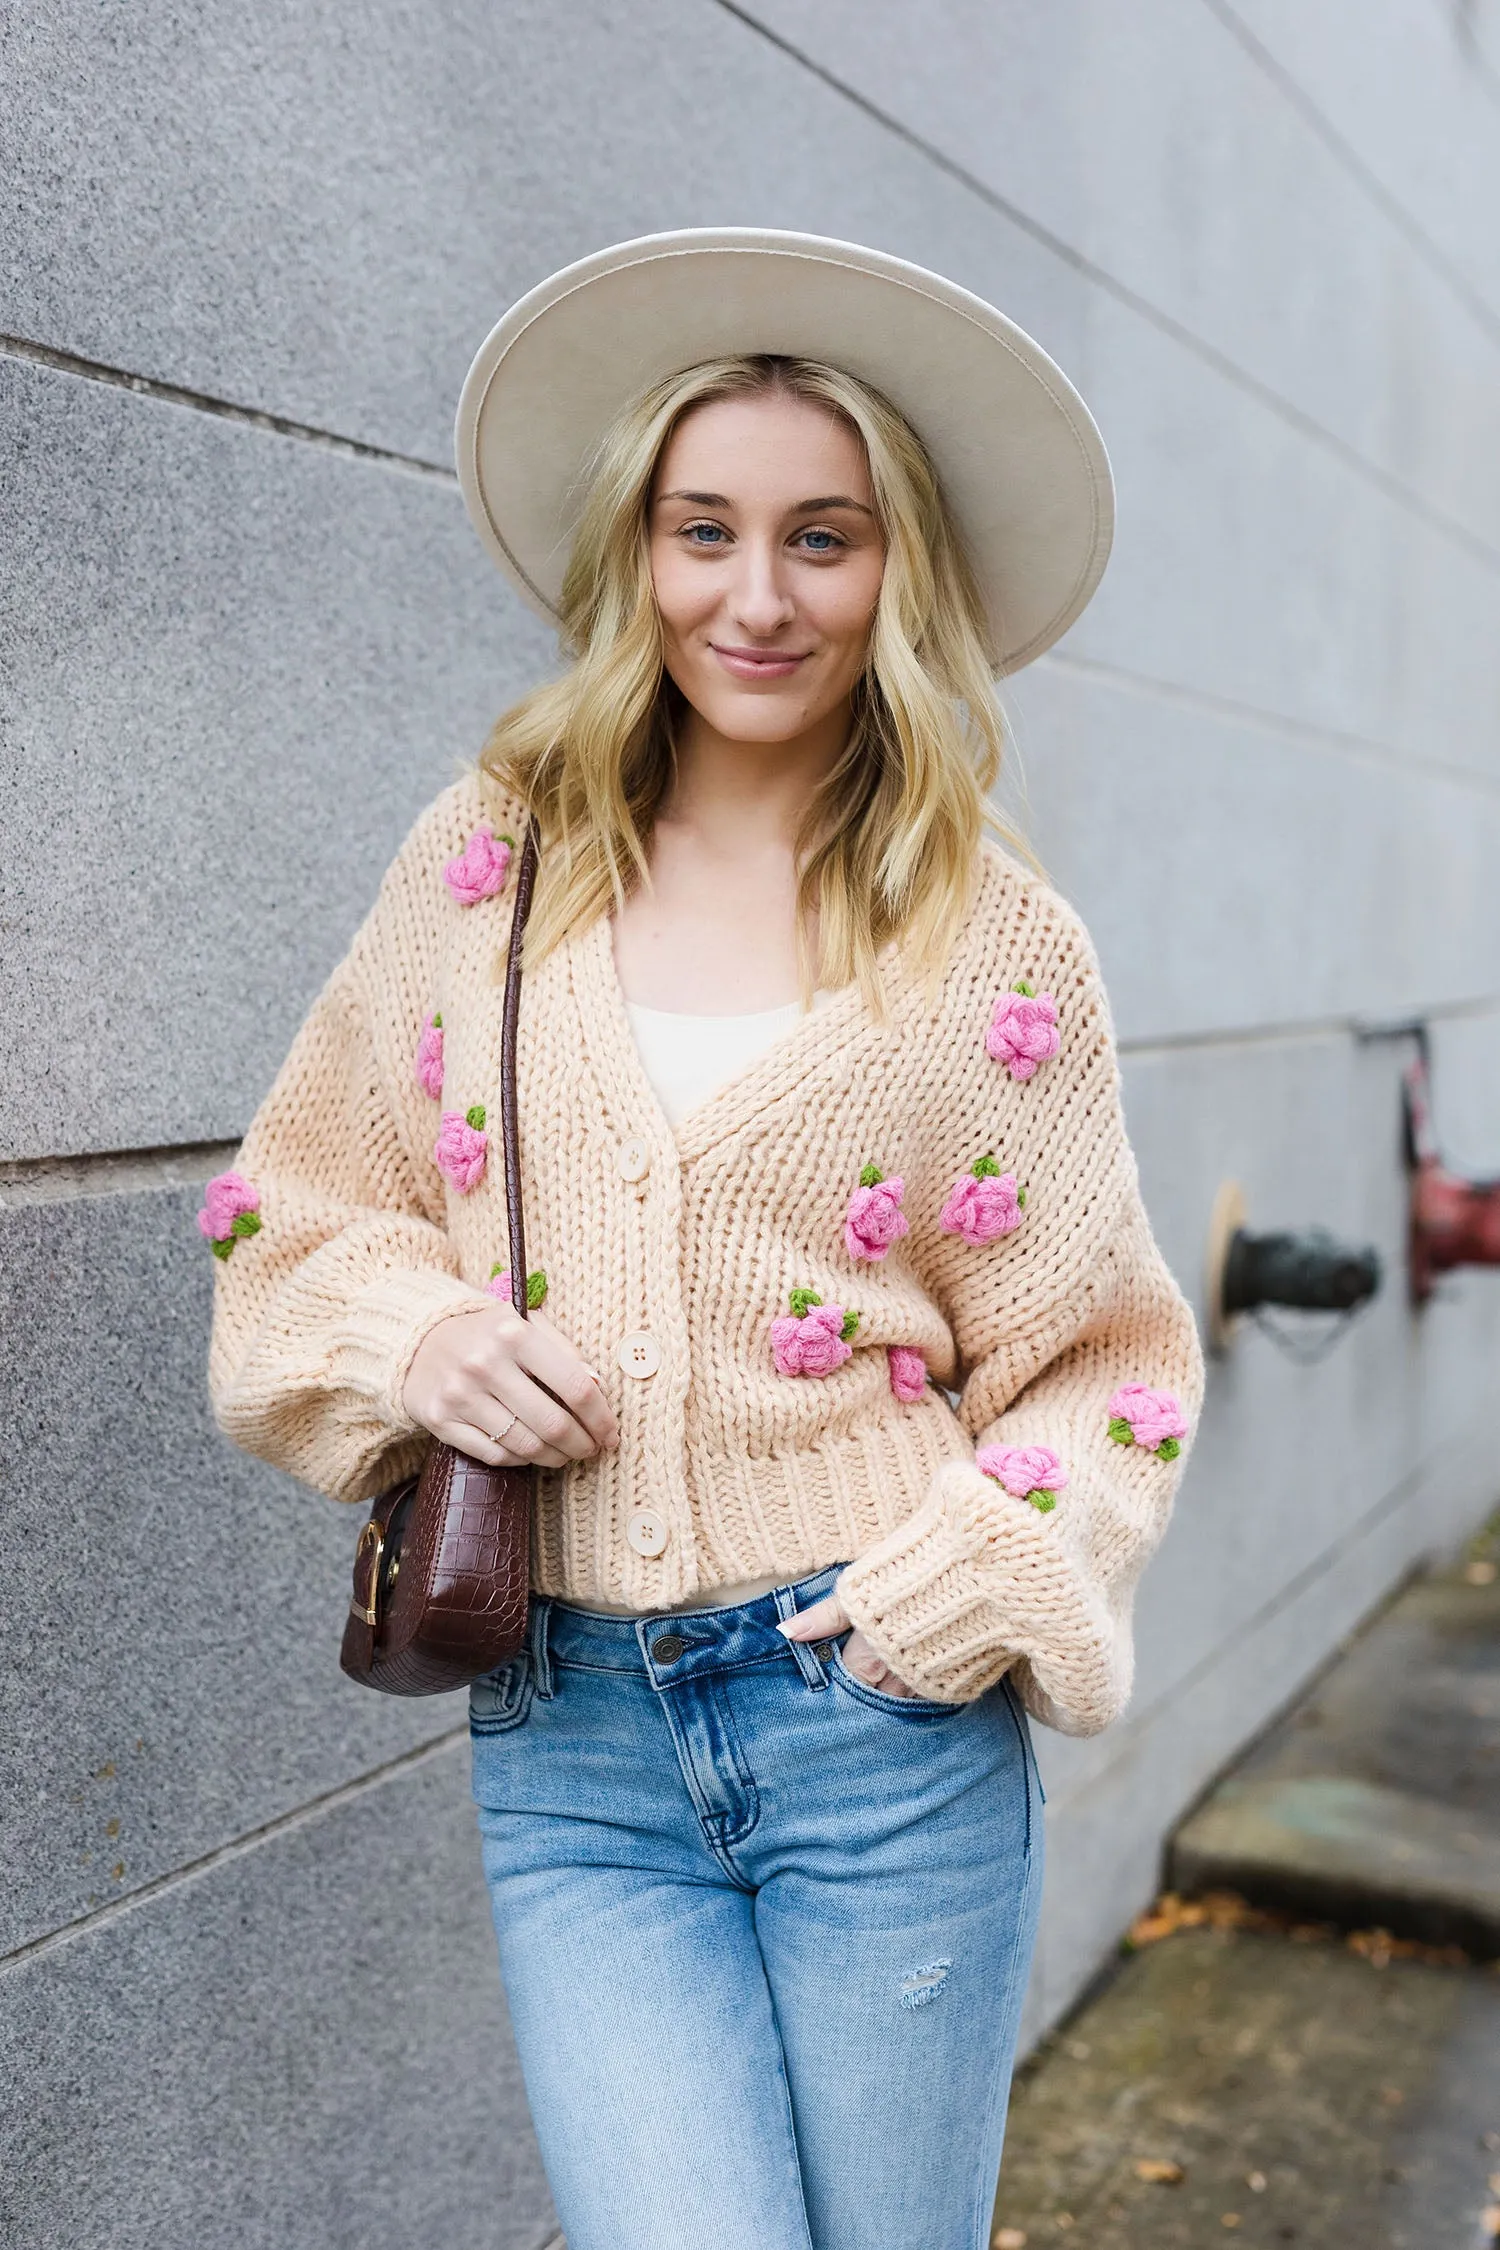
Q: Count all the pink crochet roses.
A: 12